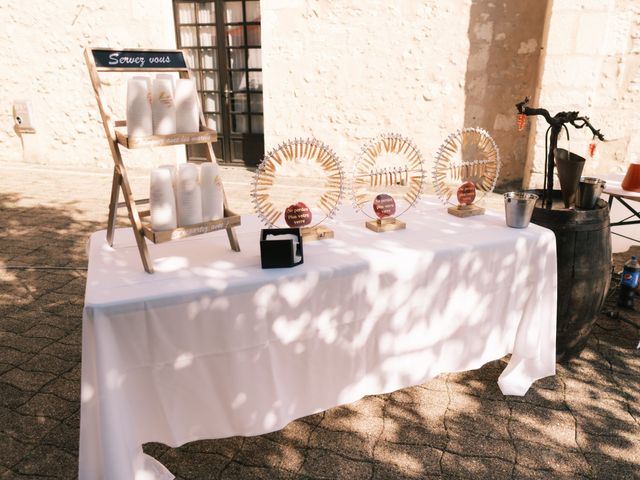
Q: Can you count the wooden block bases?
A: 3